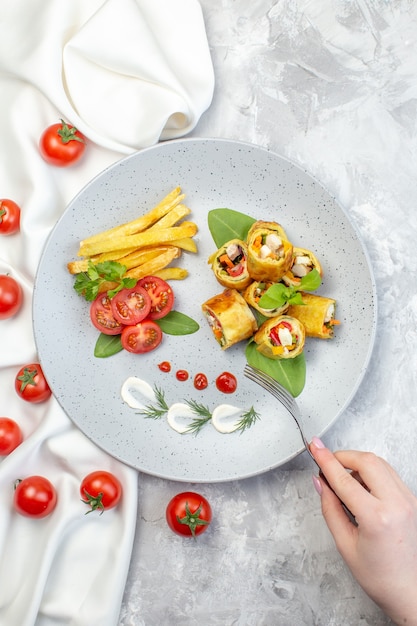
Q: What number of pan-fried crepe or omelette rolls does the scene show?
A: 7